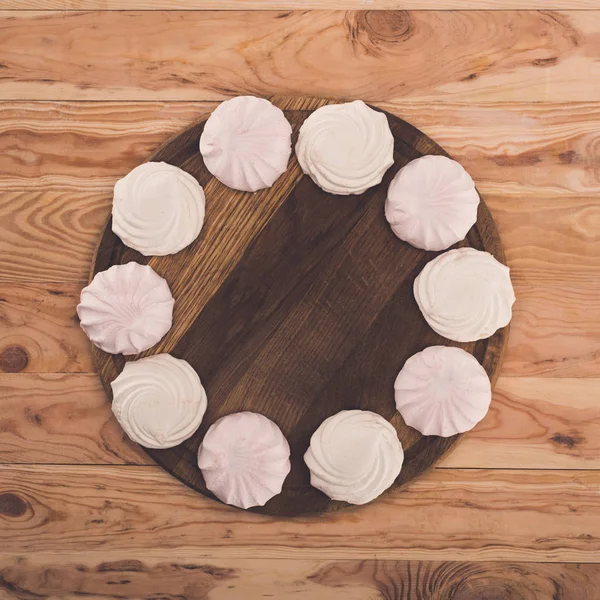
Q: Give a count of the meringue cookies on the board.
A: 10